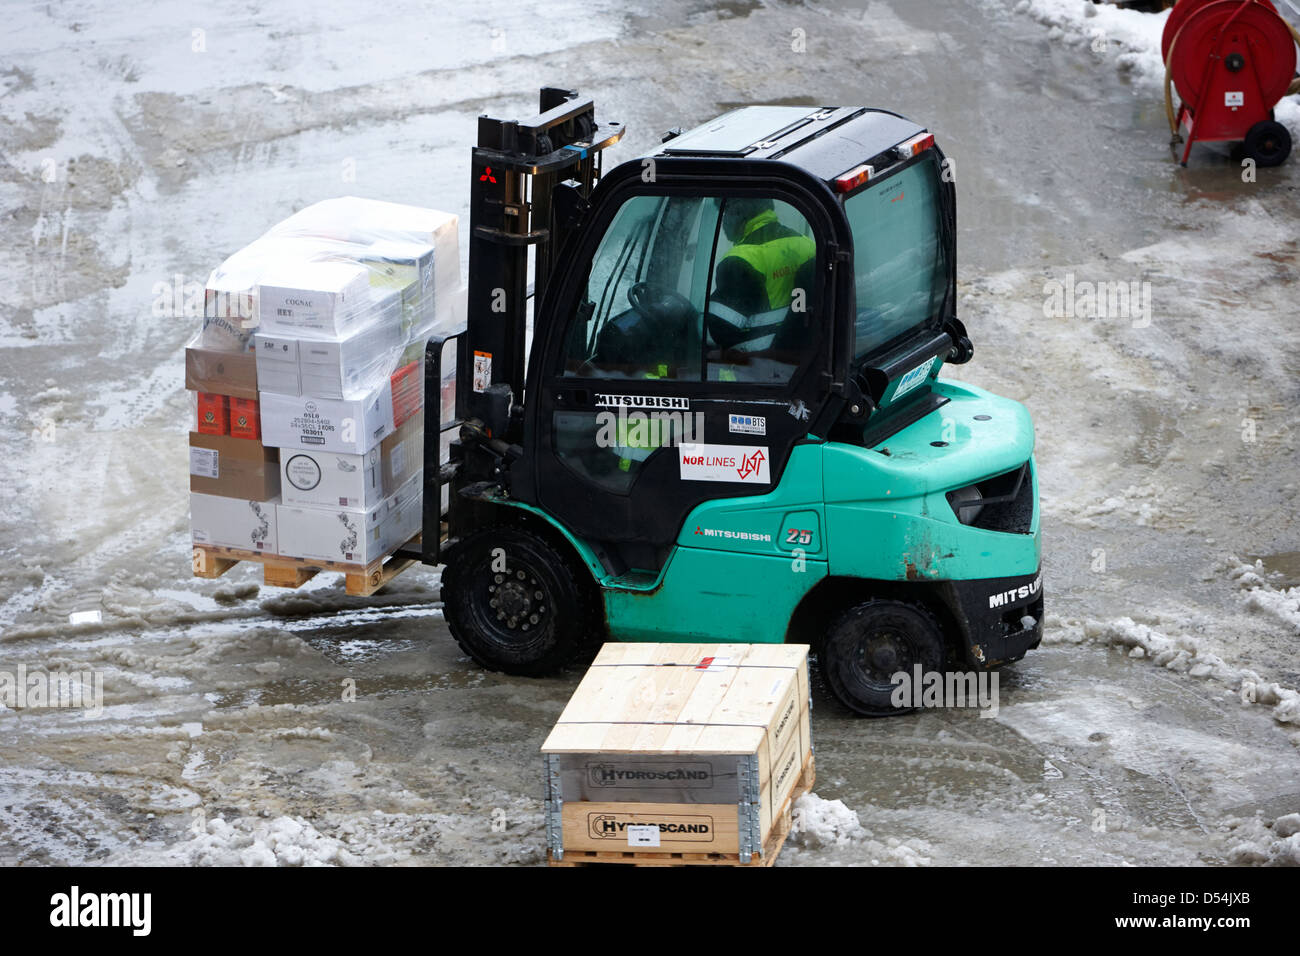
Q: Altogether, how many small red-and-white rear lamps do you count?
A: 2